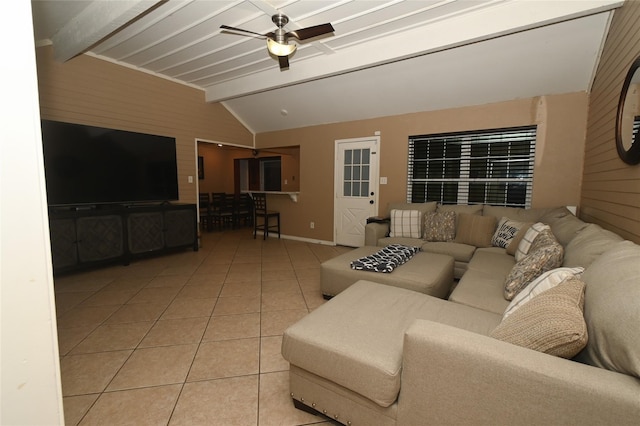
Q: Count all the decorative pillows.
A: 9